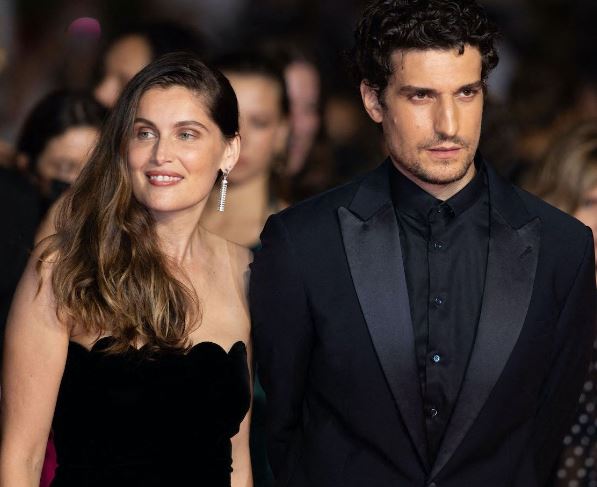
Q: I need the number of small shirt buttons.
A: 5